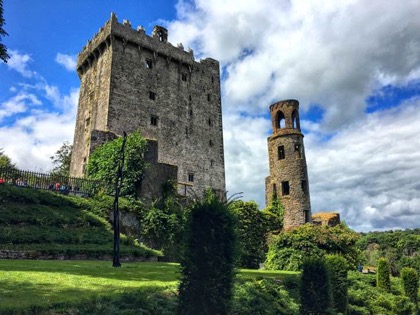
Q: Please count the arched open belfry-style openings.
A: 2